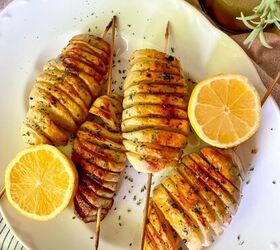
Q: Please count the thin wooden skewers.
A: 4